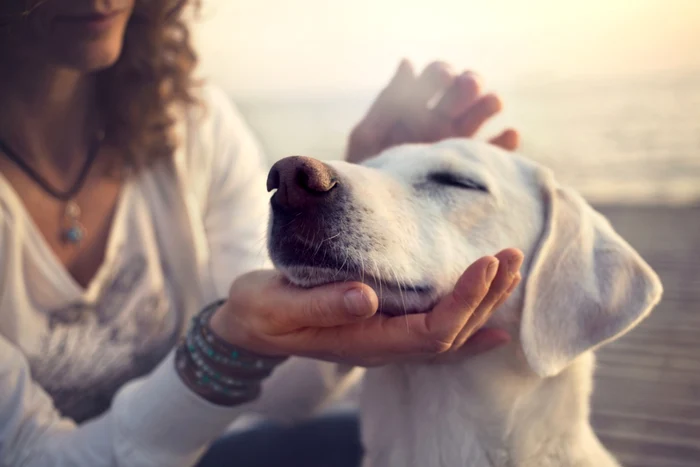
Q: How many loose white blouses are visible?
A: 1